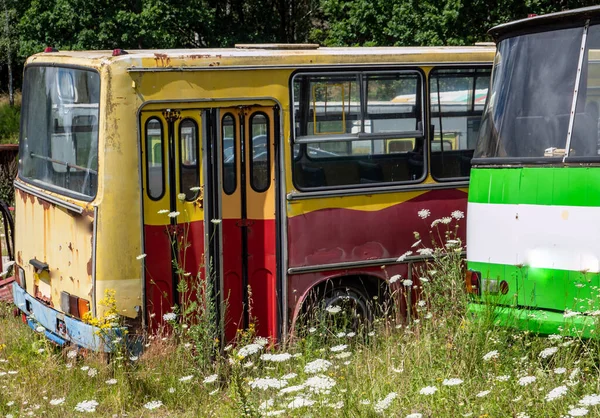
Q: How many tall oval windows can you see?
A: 4